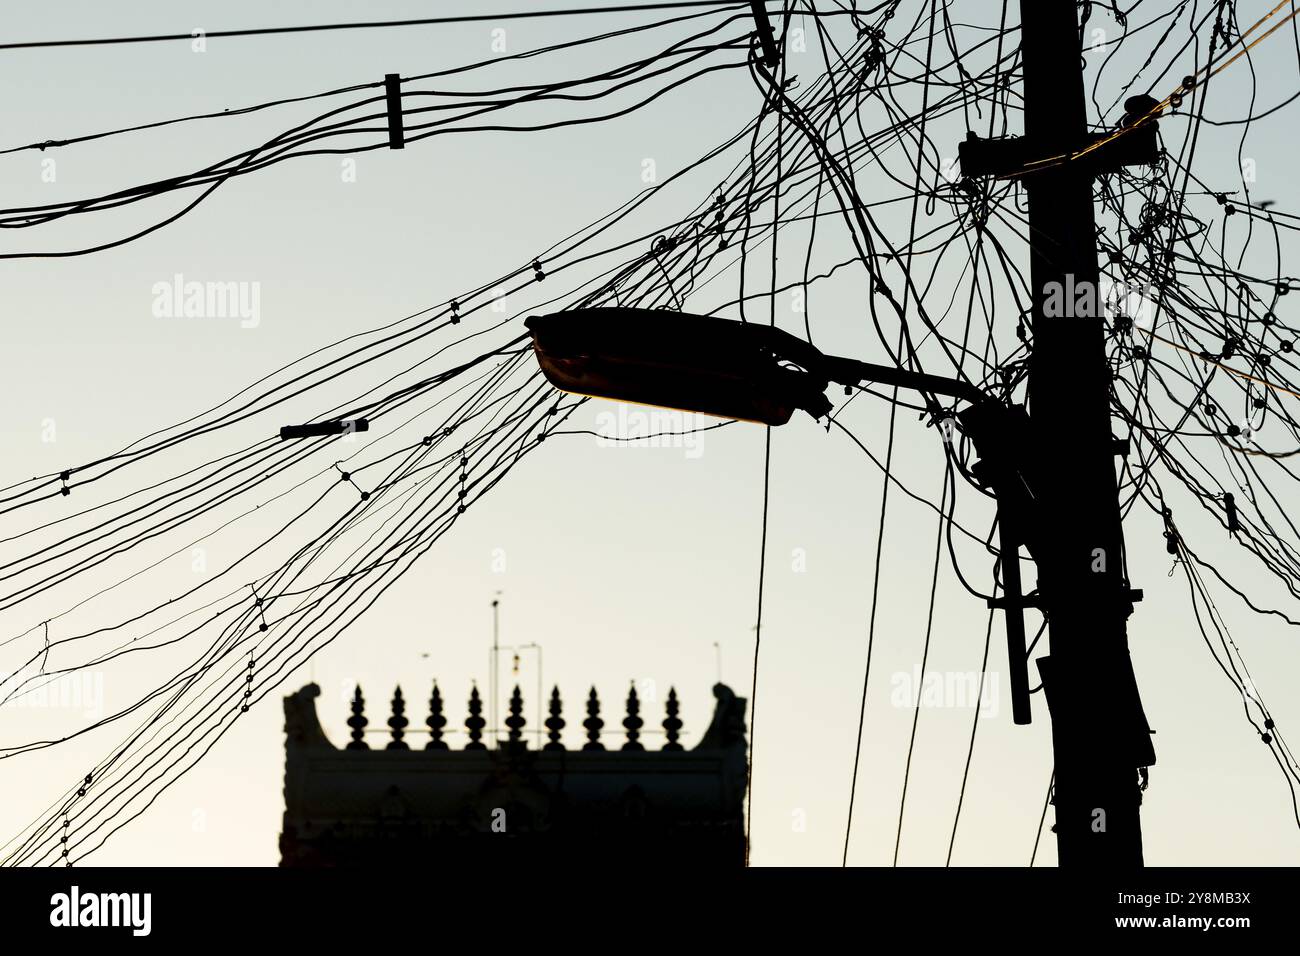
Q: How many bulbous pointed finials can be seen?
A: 9